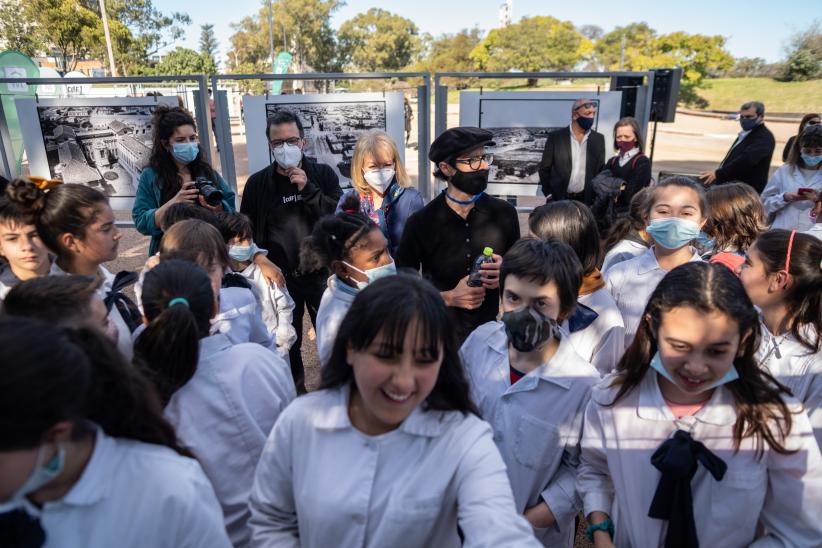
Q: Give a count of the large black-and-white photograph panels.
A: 3